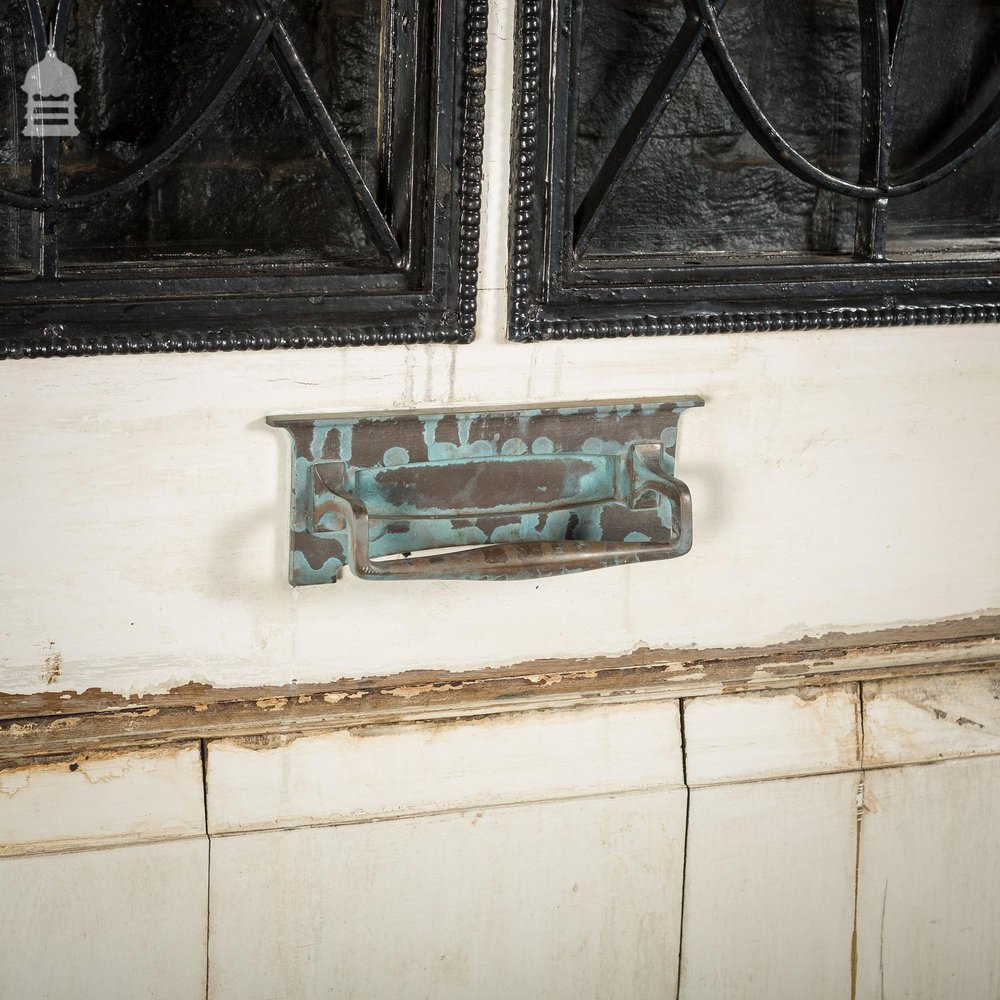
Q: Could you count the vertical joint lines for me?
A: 3